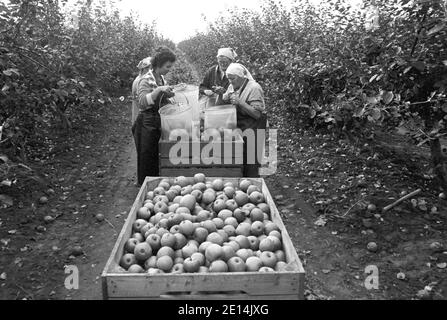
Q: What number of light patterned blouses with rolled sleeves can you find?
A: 1